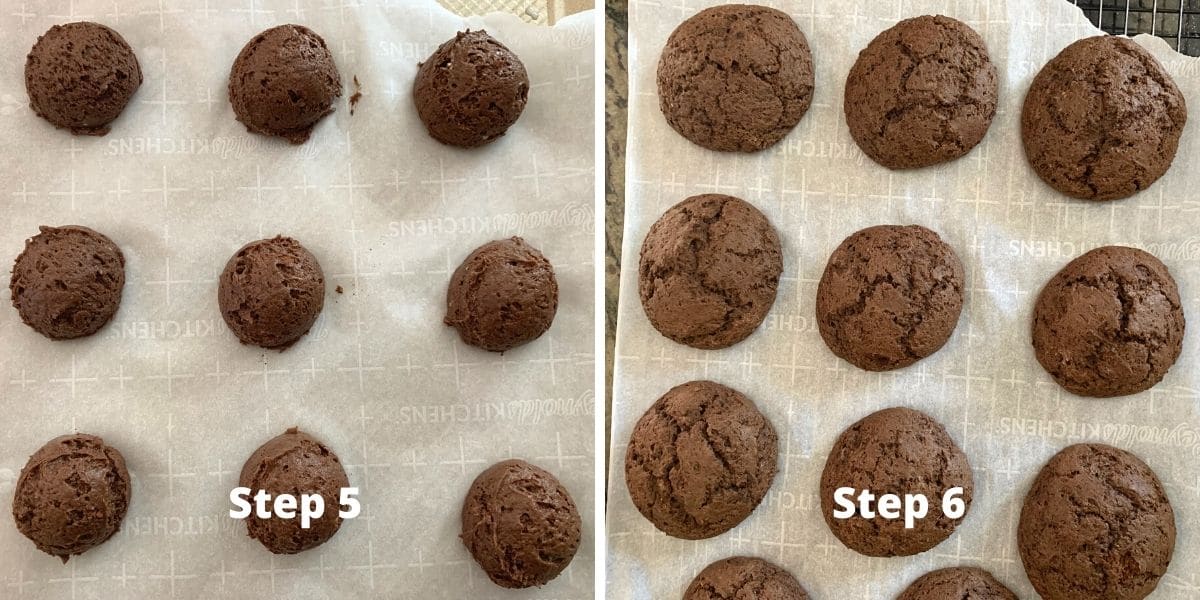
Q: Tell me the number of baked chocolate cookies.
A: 11